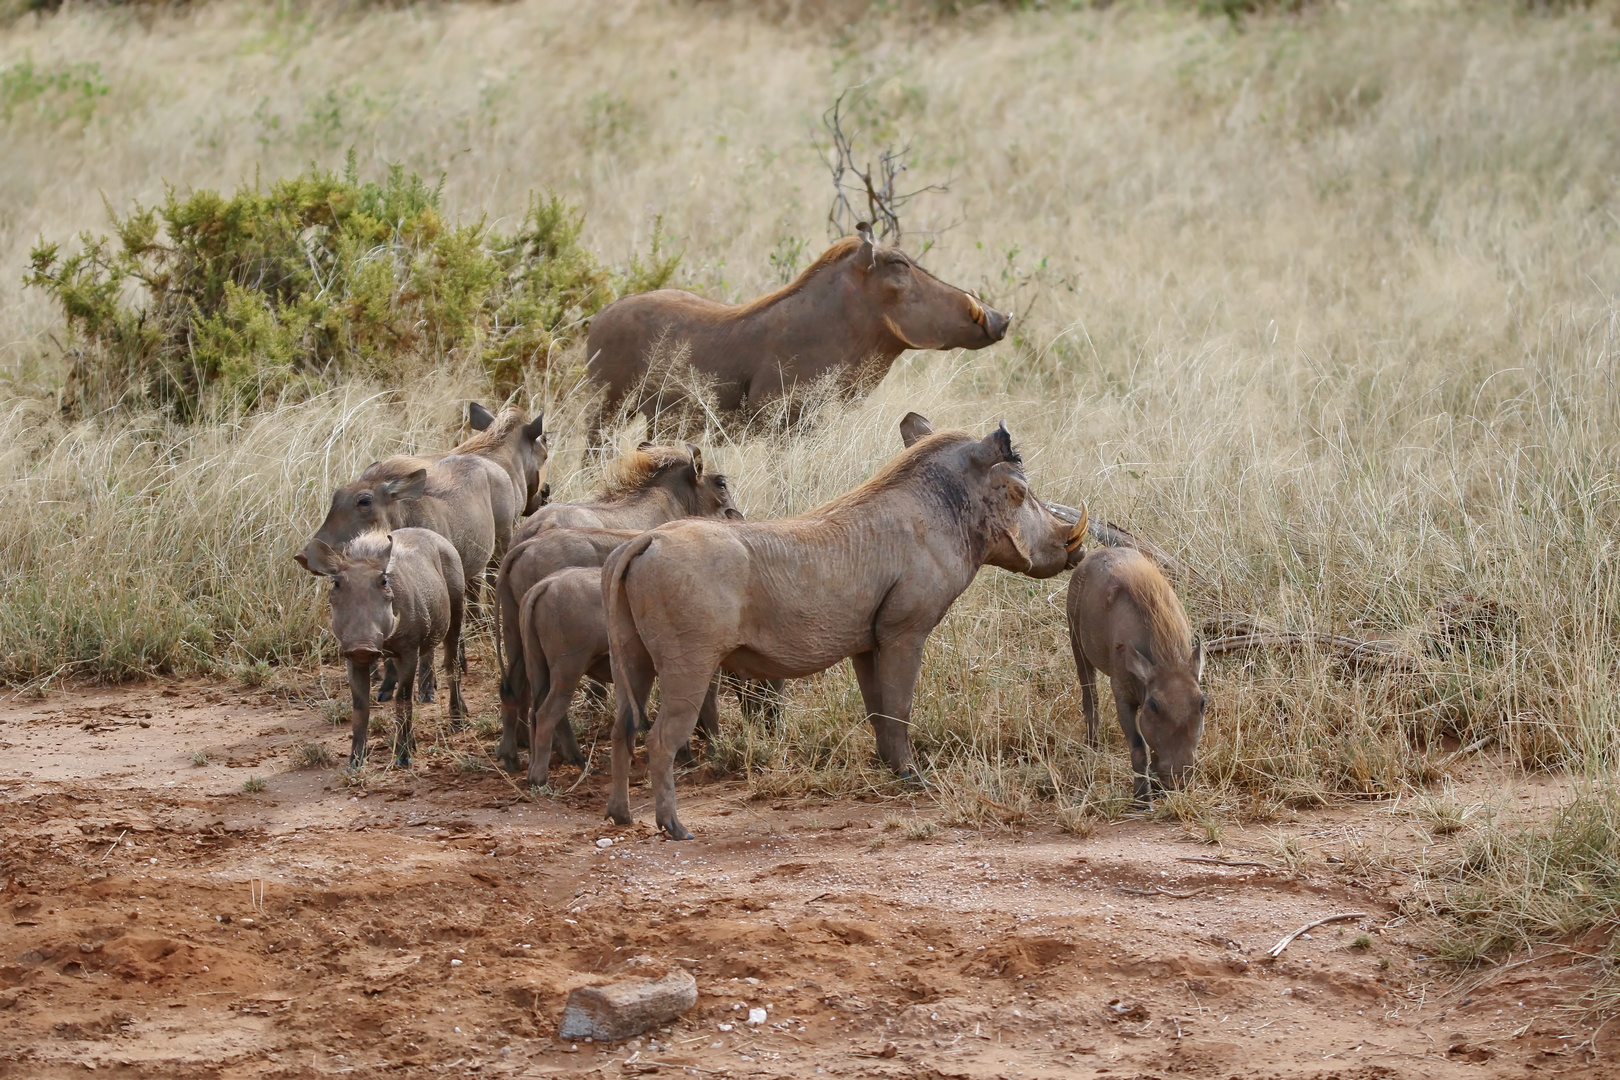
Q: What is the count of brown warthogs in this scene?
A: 9